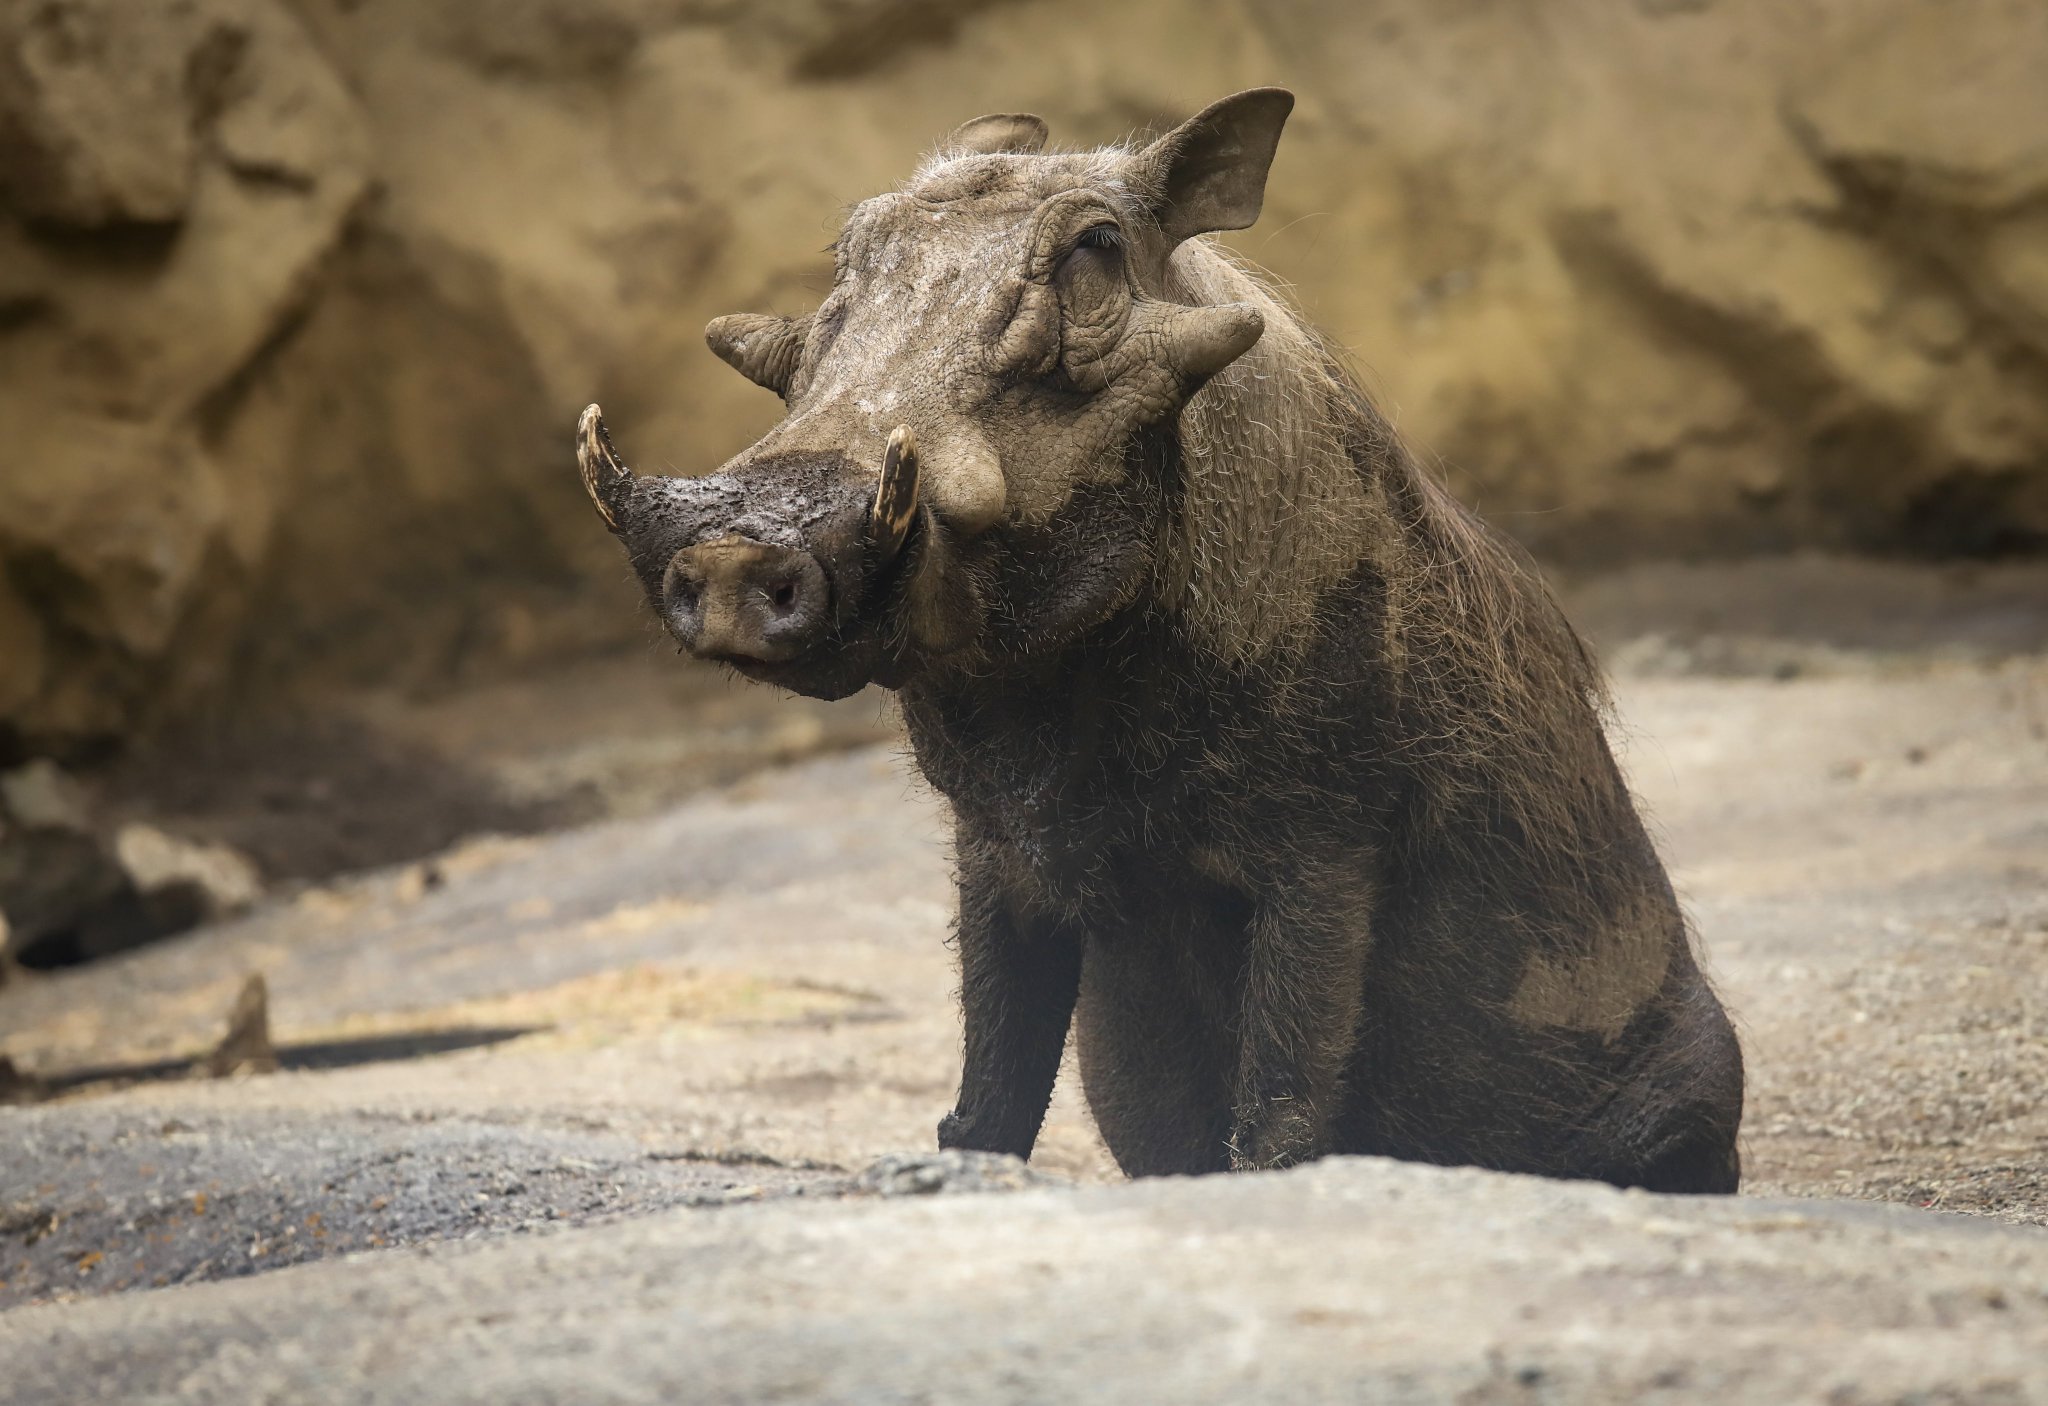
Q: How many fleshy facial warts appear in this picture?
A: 3